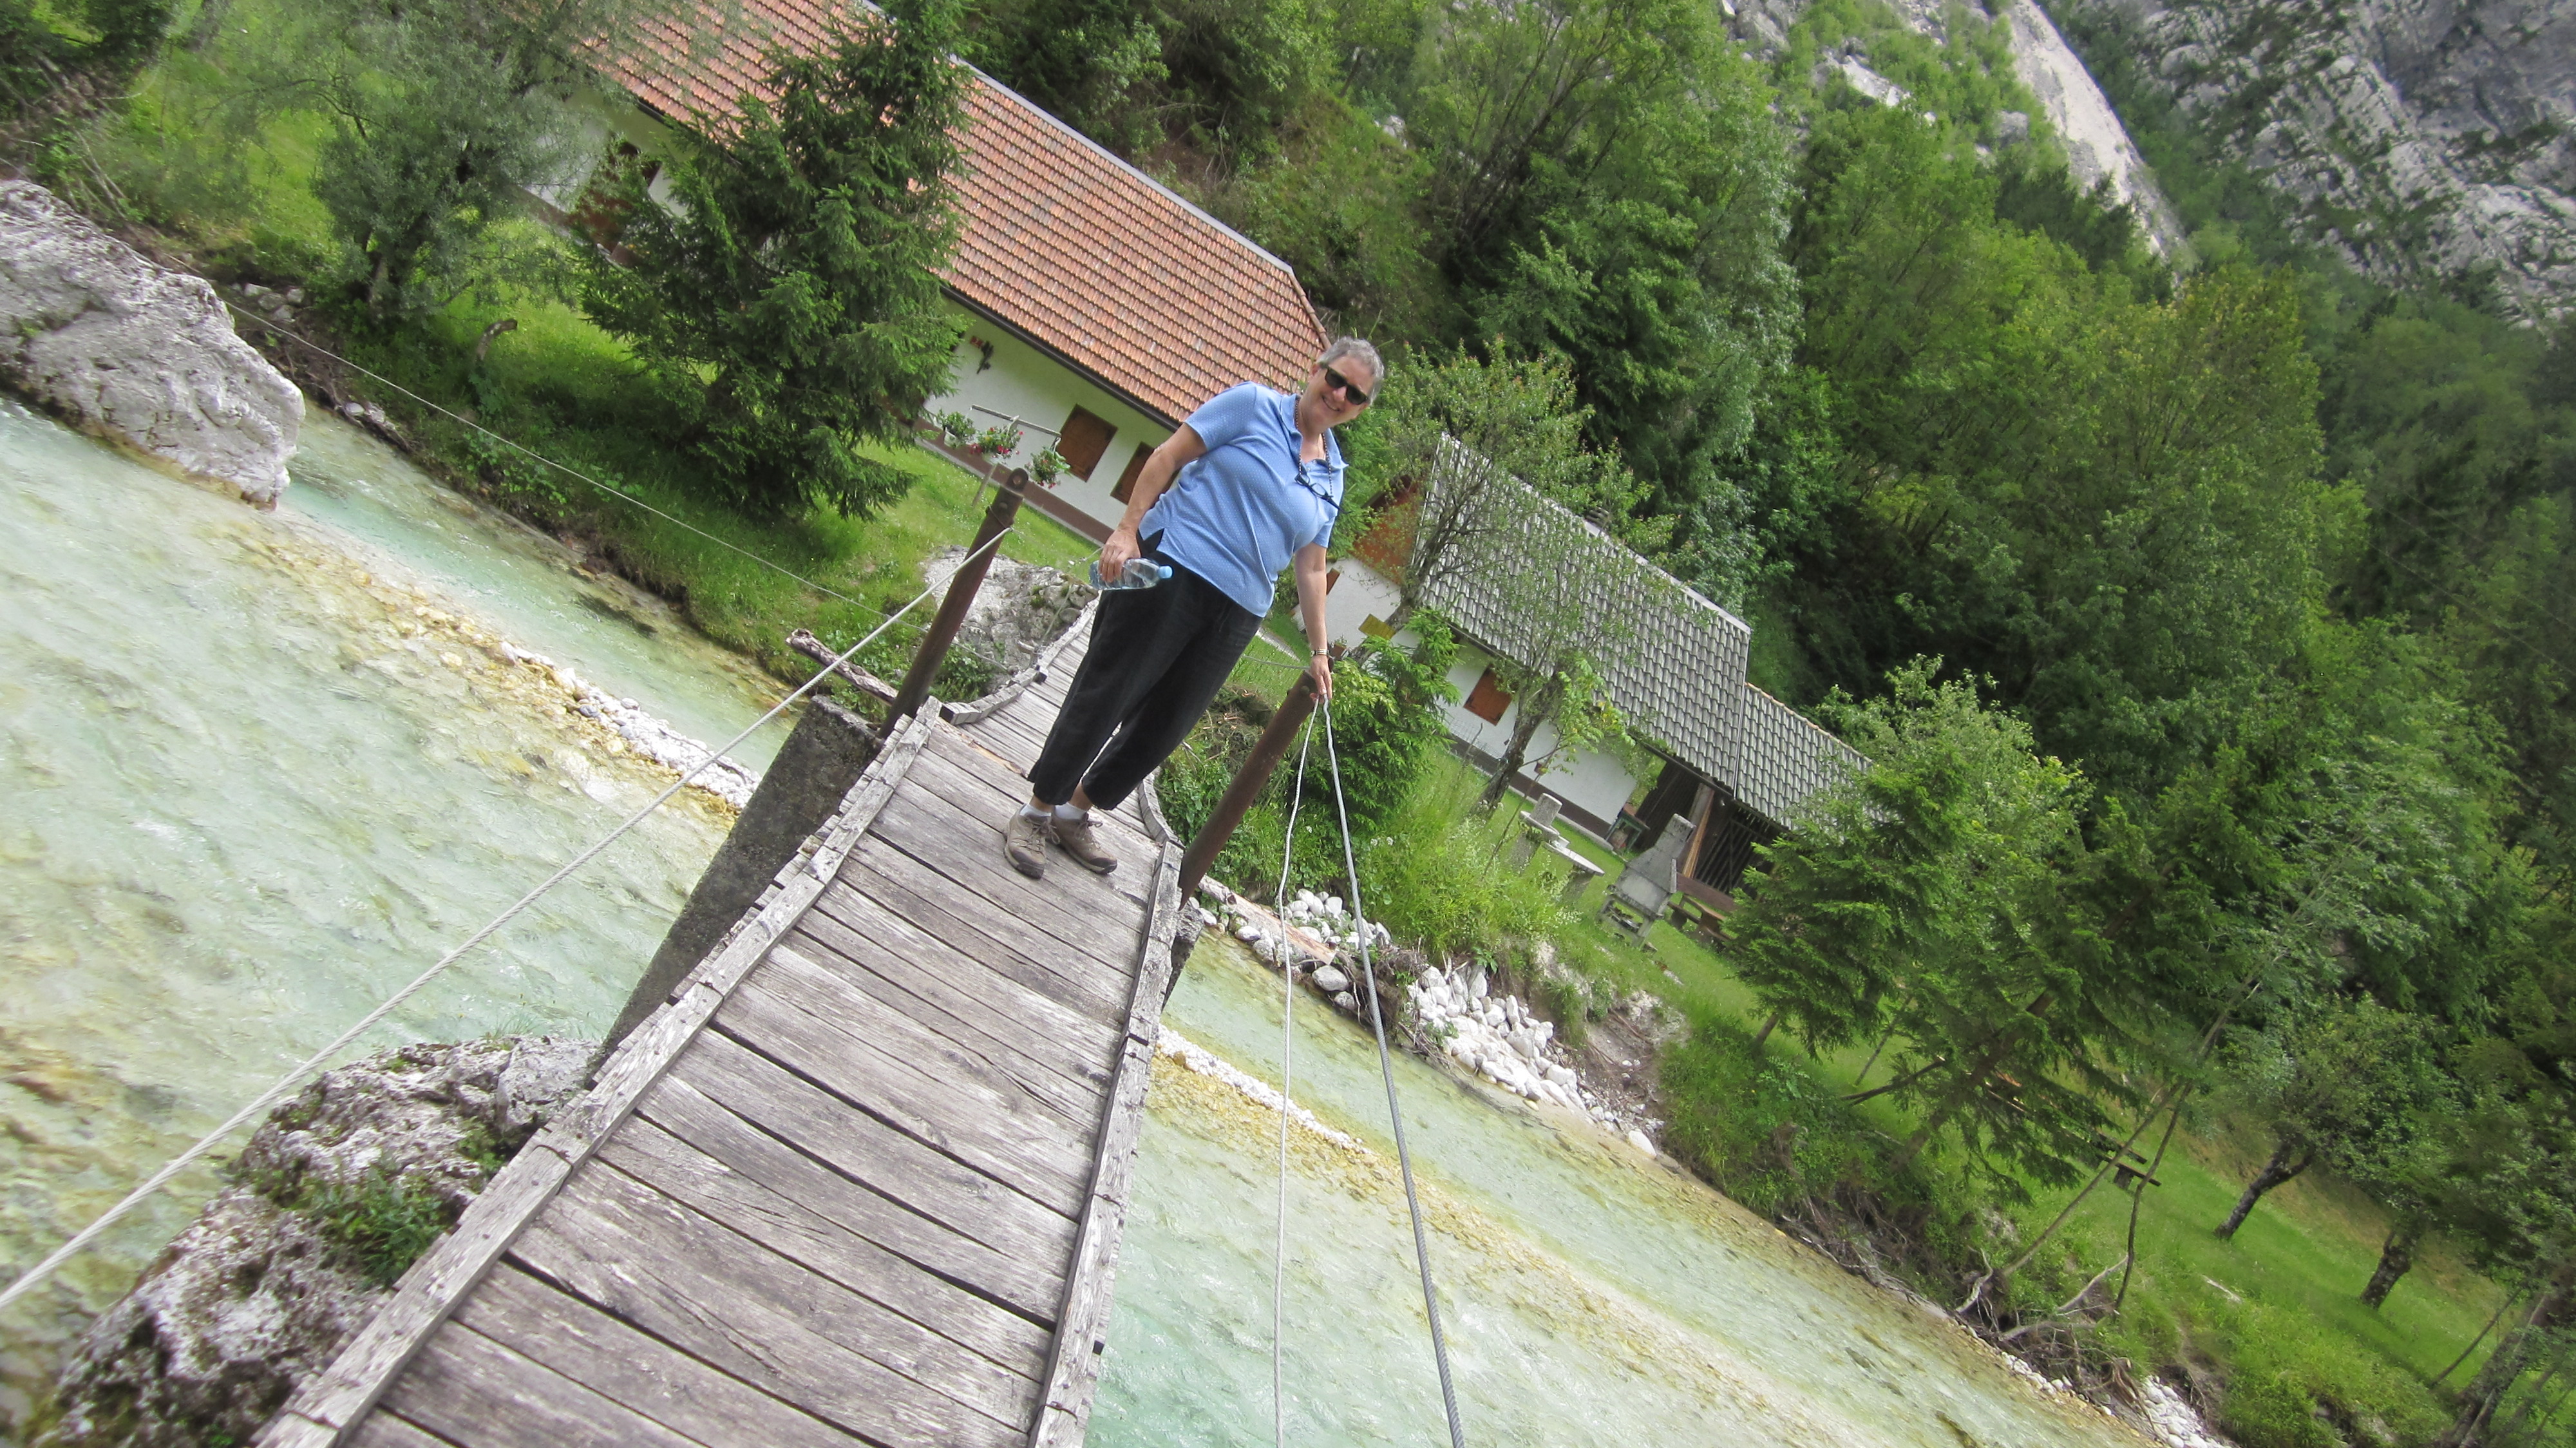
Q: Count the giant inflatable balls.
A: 0